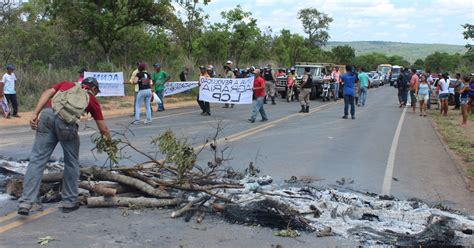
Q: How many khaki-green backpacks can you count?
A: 1